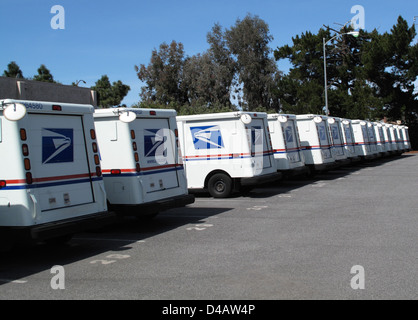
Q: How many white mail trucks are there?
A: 14